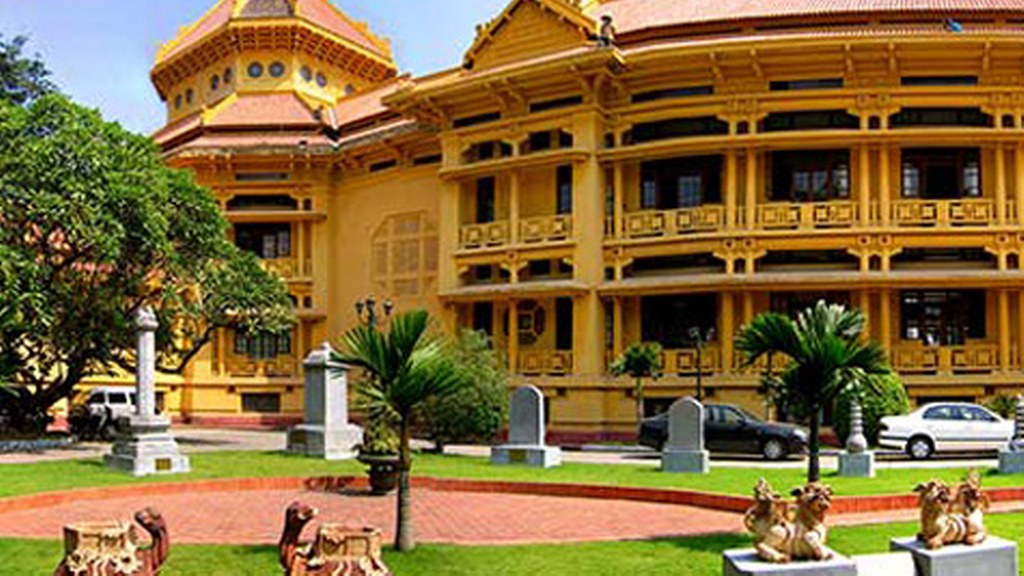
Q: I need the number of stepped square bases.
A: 1